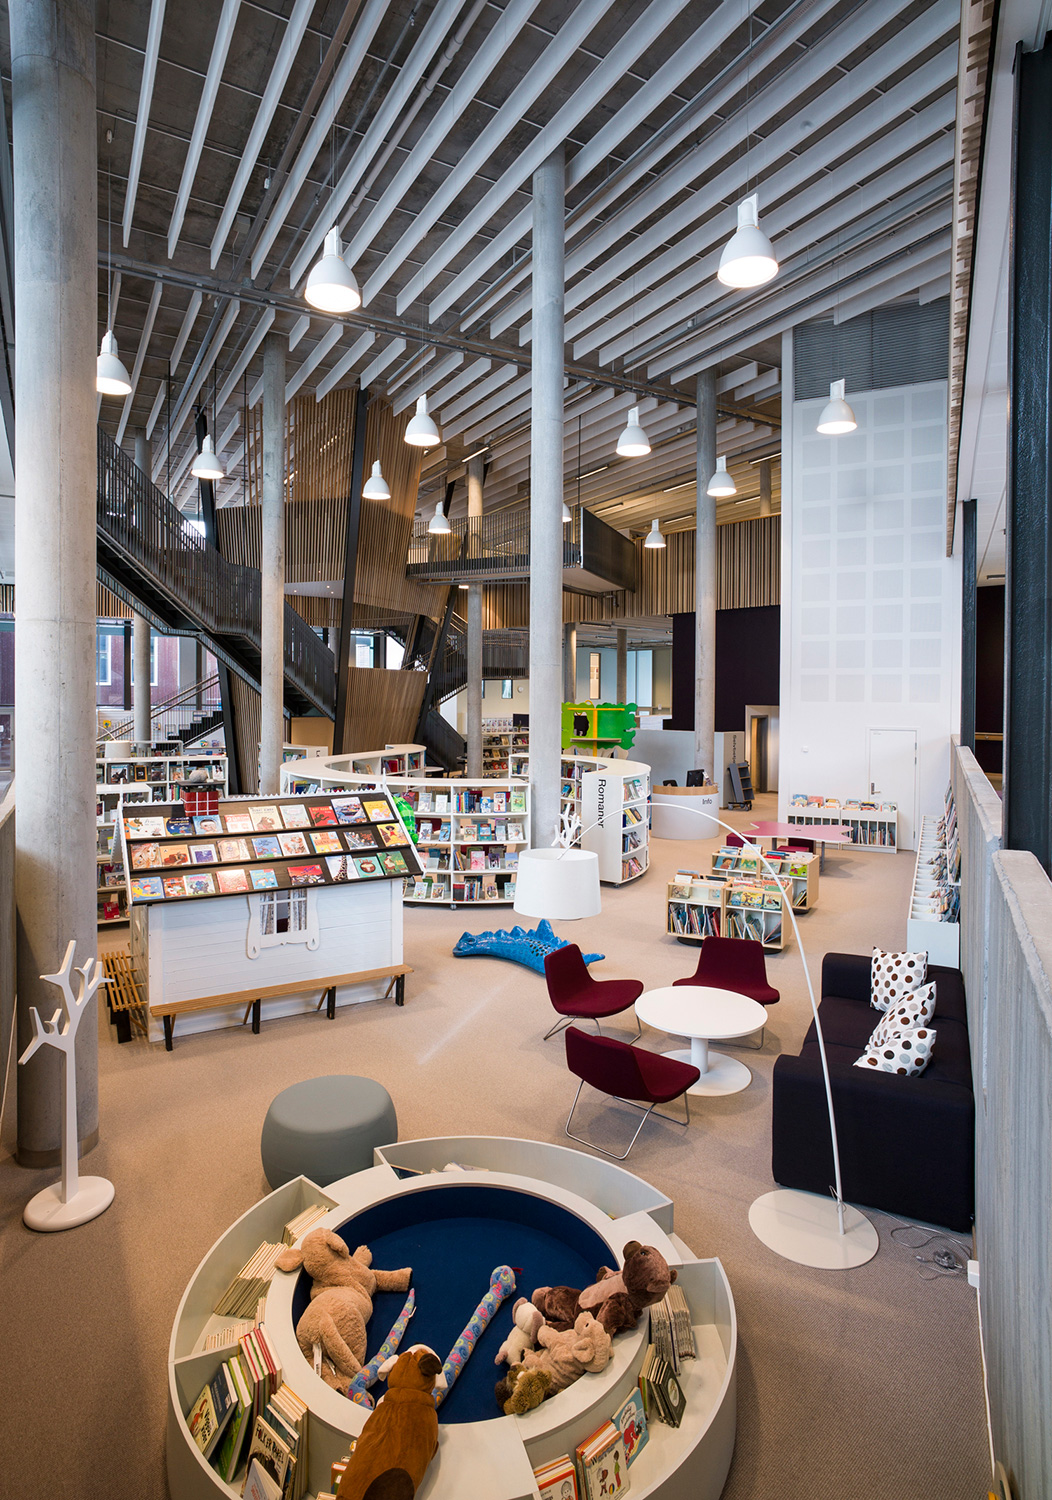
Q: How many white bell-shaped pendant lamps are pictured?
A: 12